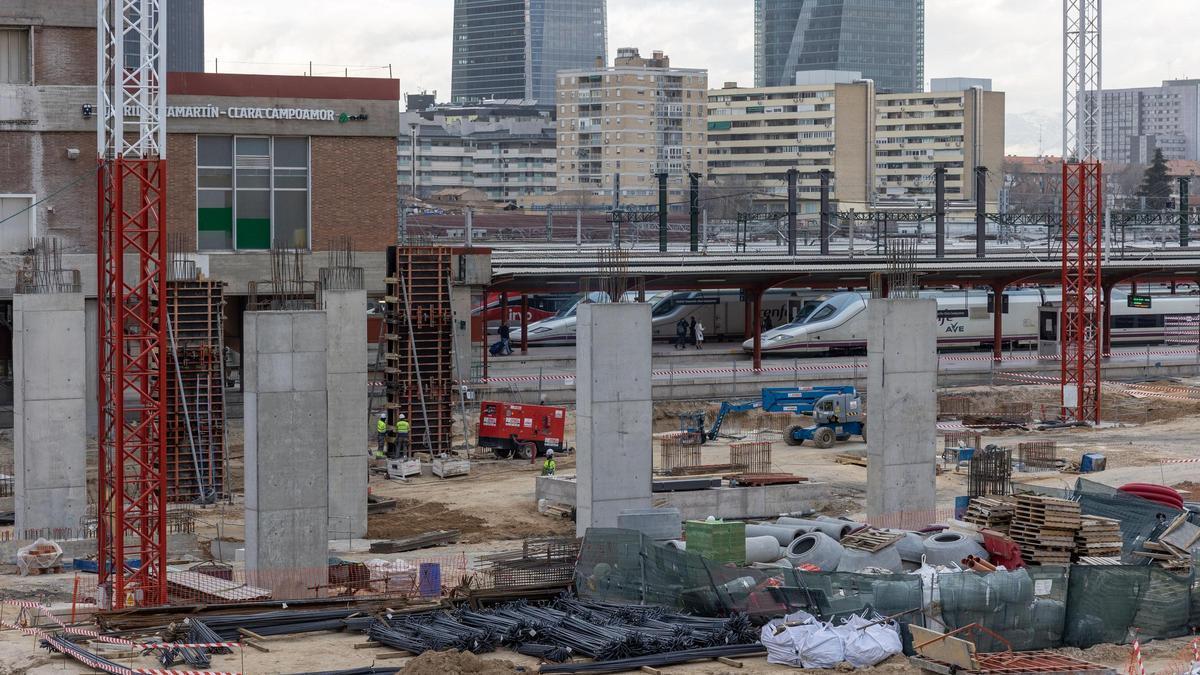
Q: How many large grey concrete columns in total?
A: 5